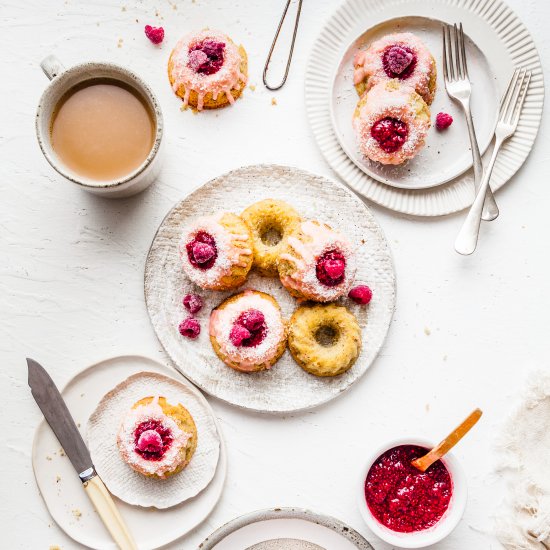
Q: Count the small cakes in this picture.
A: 9